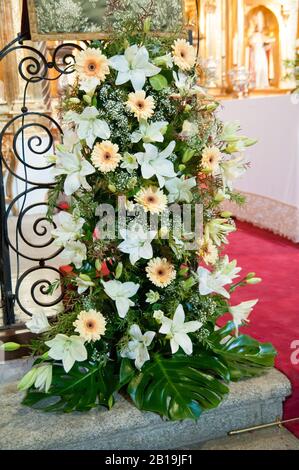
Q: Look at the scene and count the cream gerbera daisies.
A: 9